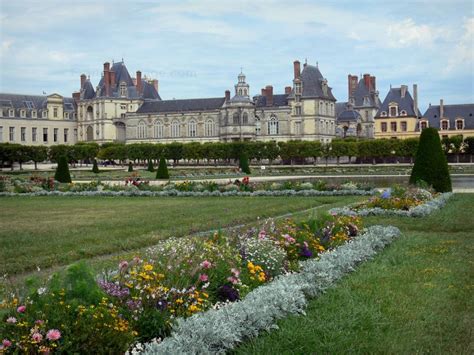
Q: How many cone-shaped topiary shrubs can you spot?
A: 7